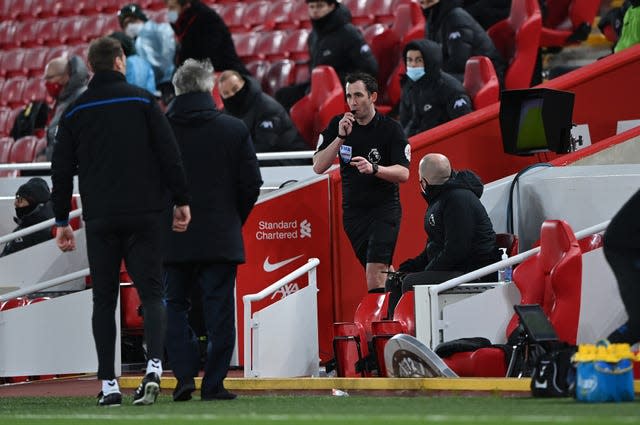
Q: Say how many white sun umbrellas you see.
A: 0